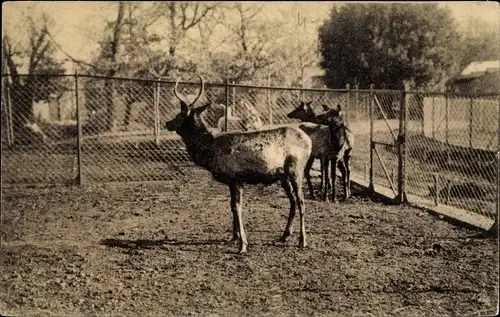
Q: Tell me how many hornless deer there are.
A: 2